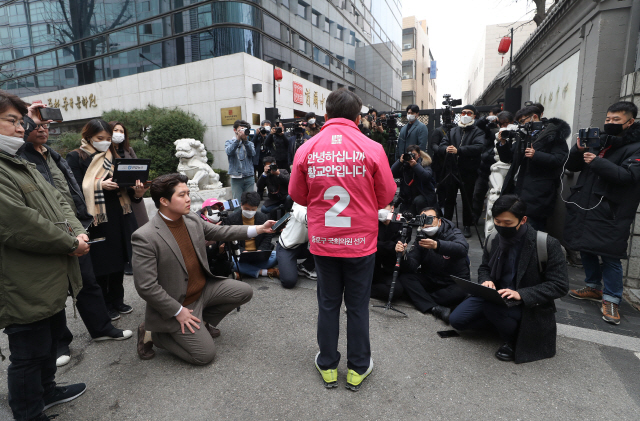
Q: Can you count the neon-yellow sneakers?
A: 2